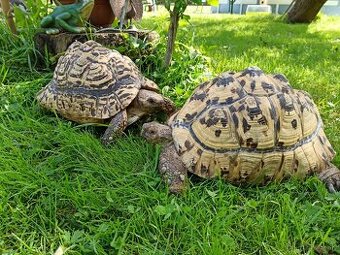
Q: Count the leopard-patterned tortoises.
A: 2